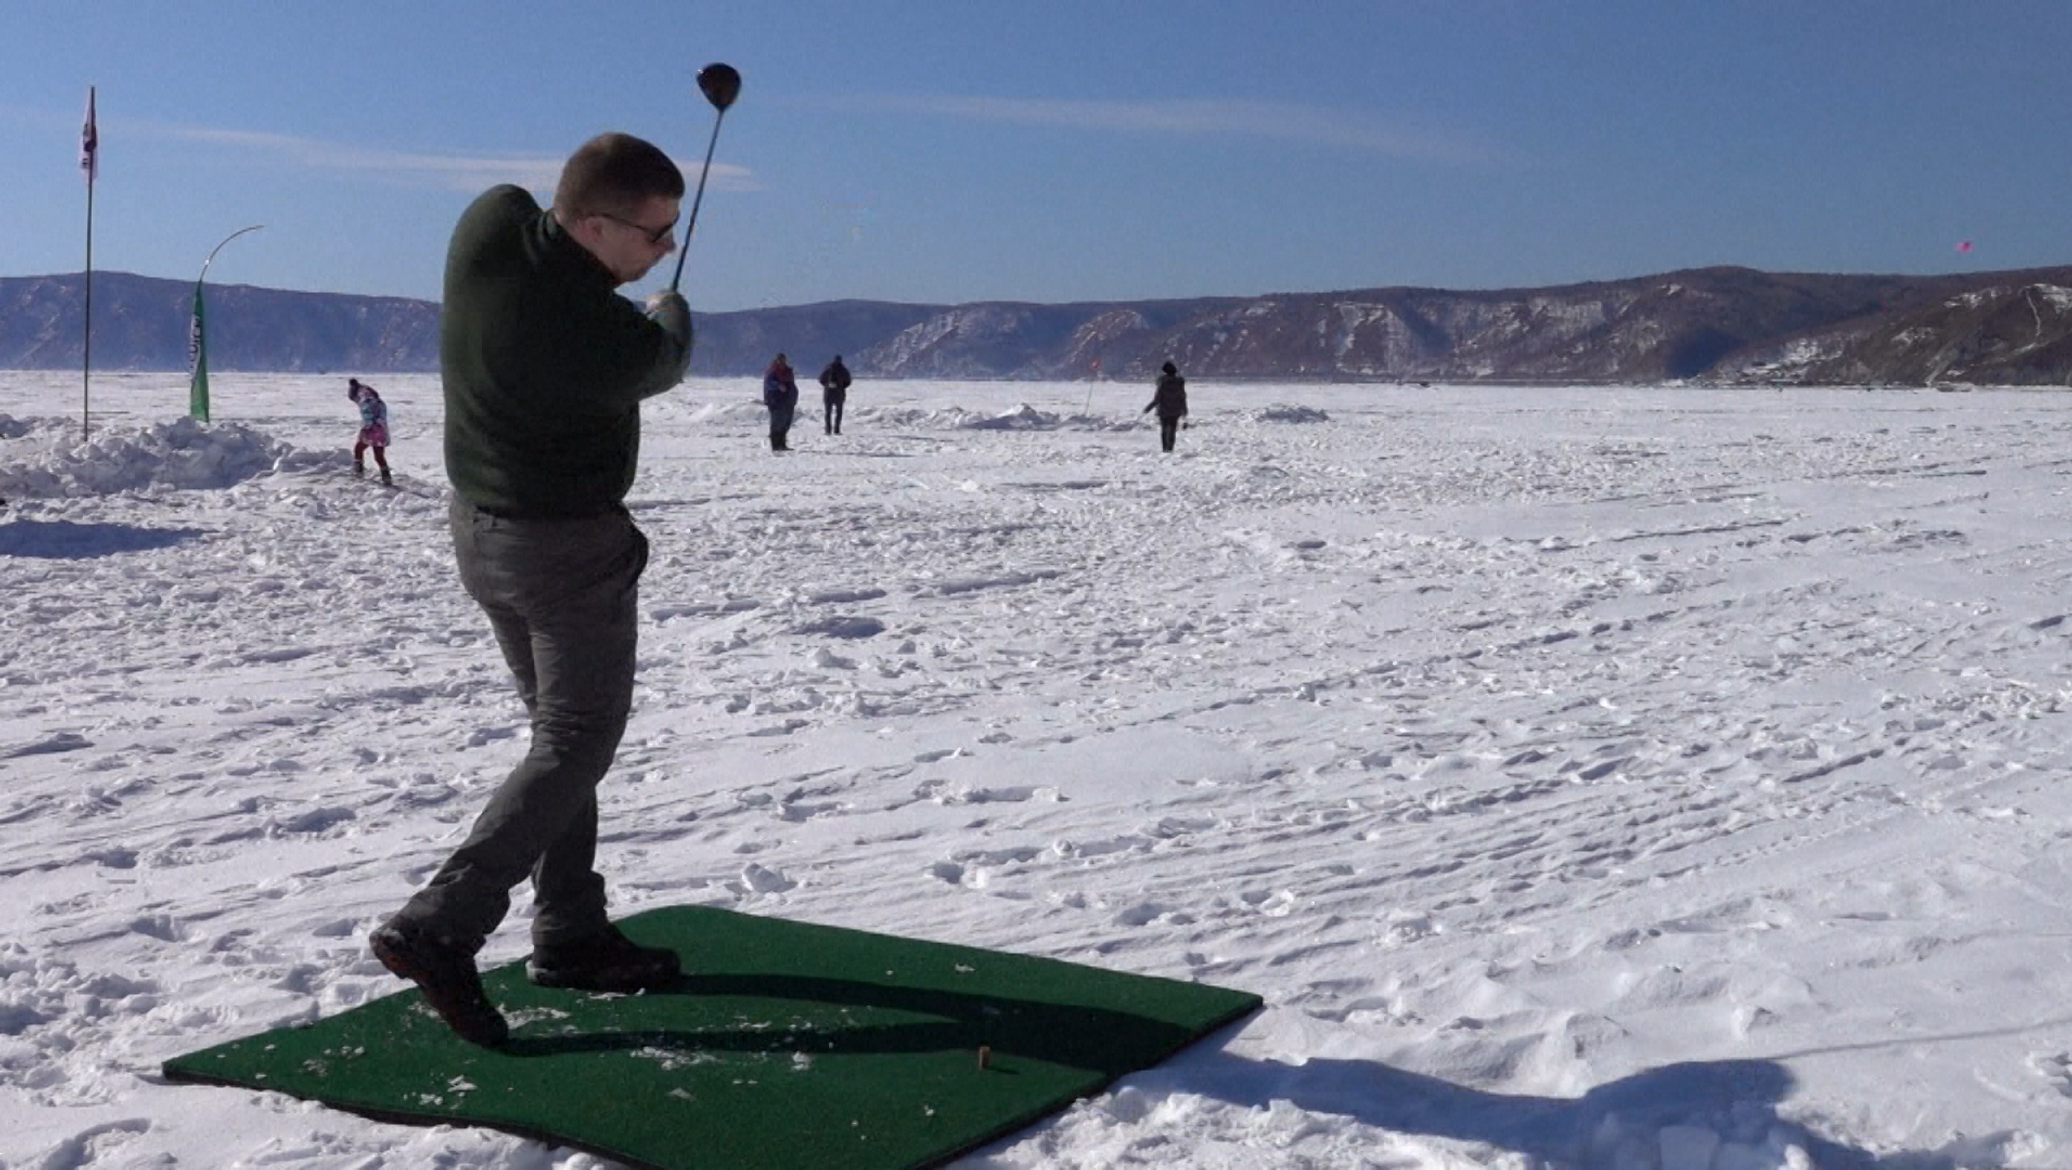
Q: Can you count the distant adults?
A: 3